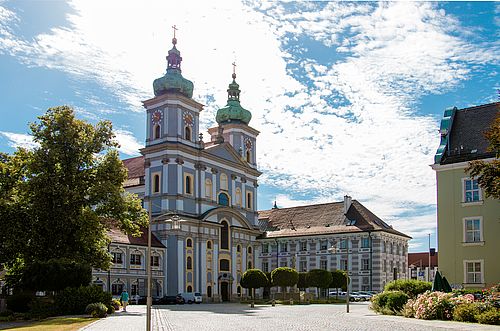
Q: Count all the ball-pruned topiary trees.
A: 4